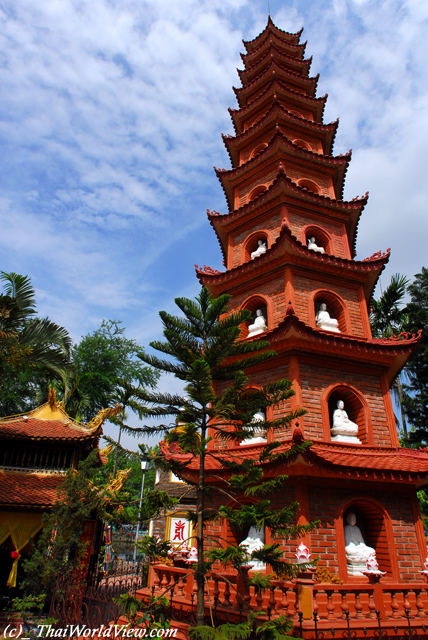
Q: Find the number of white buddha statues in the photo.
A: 8